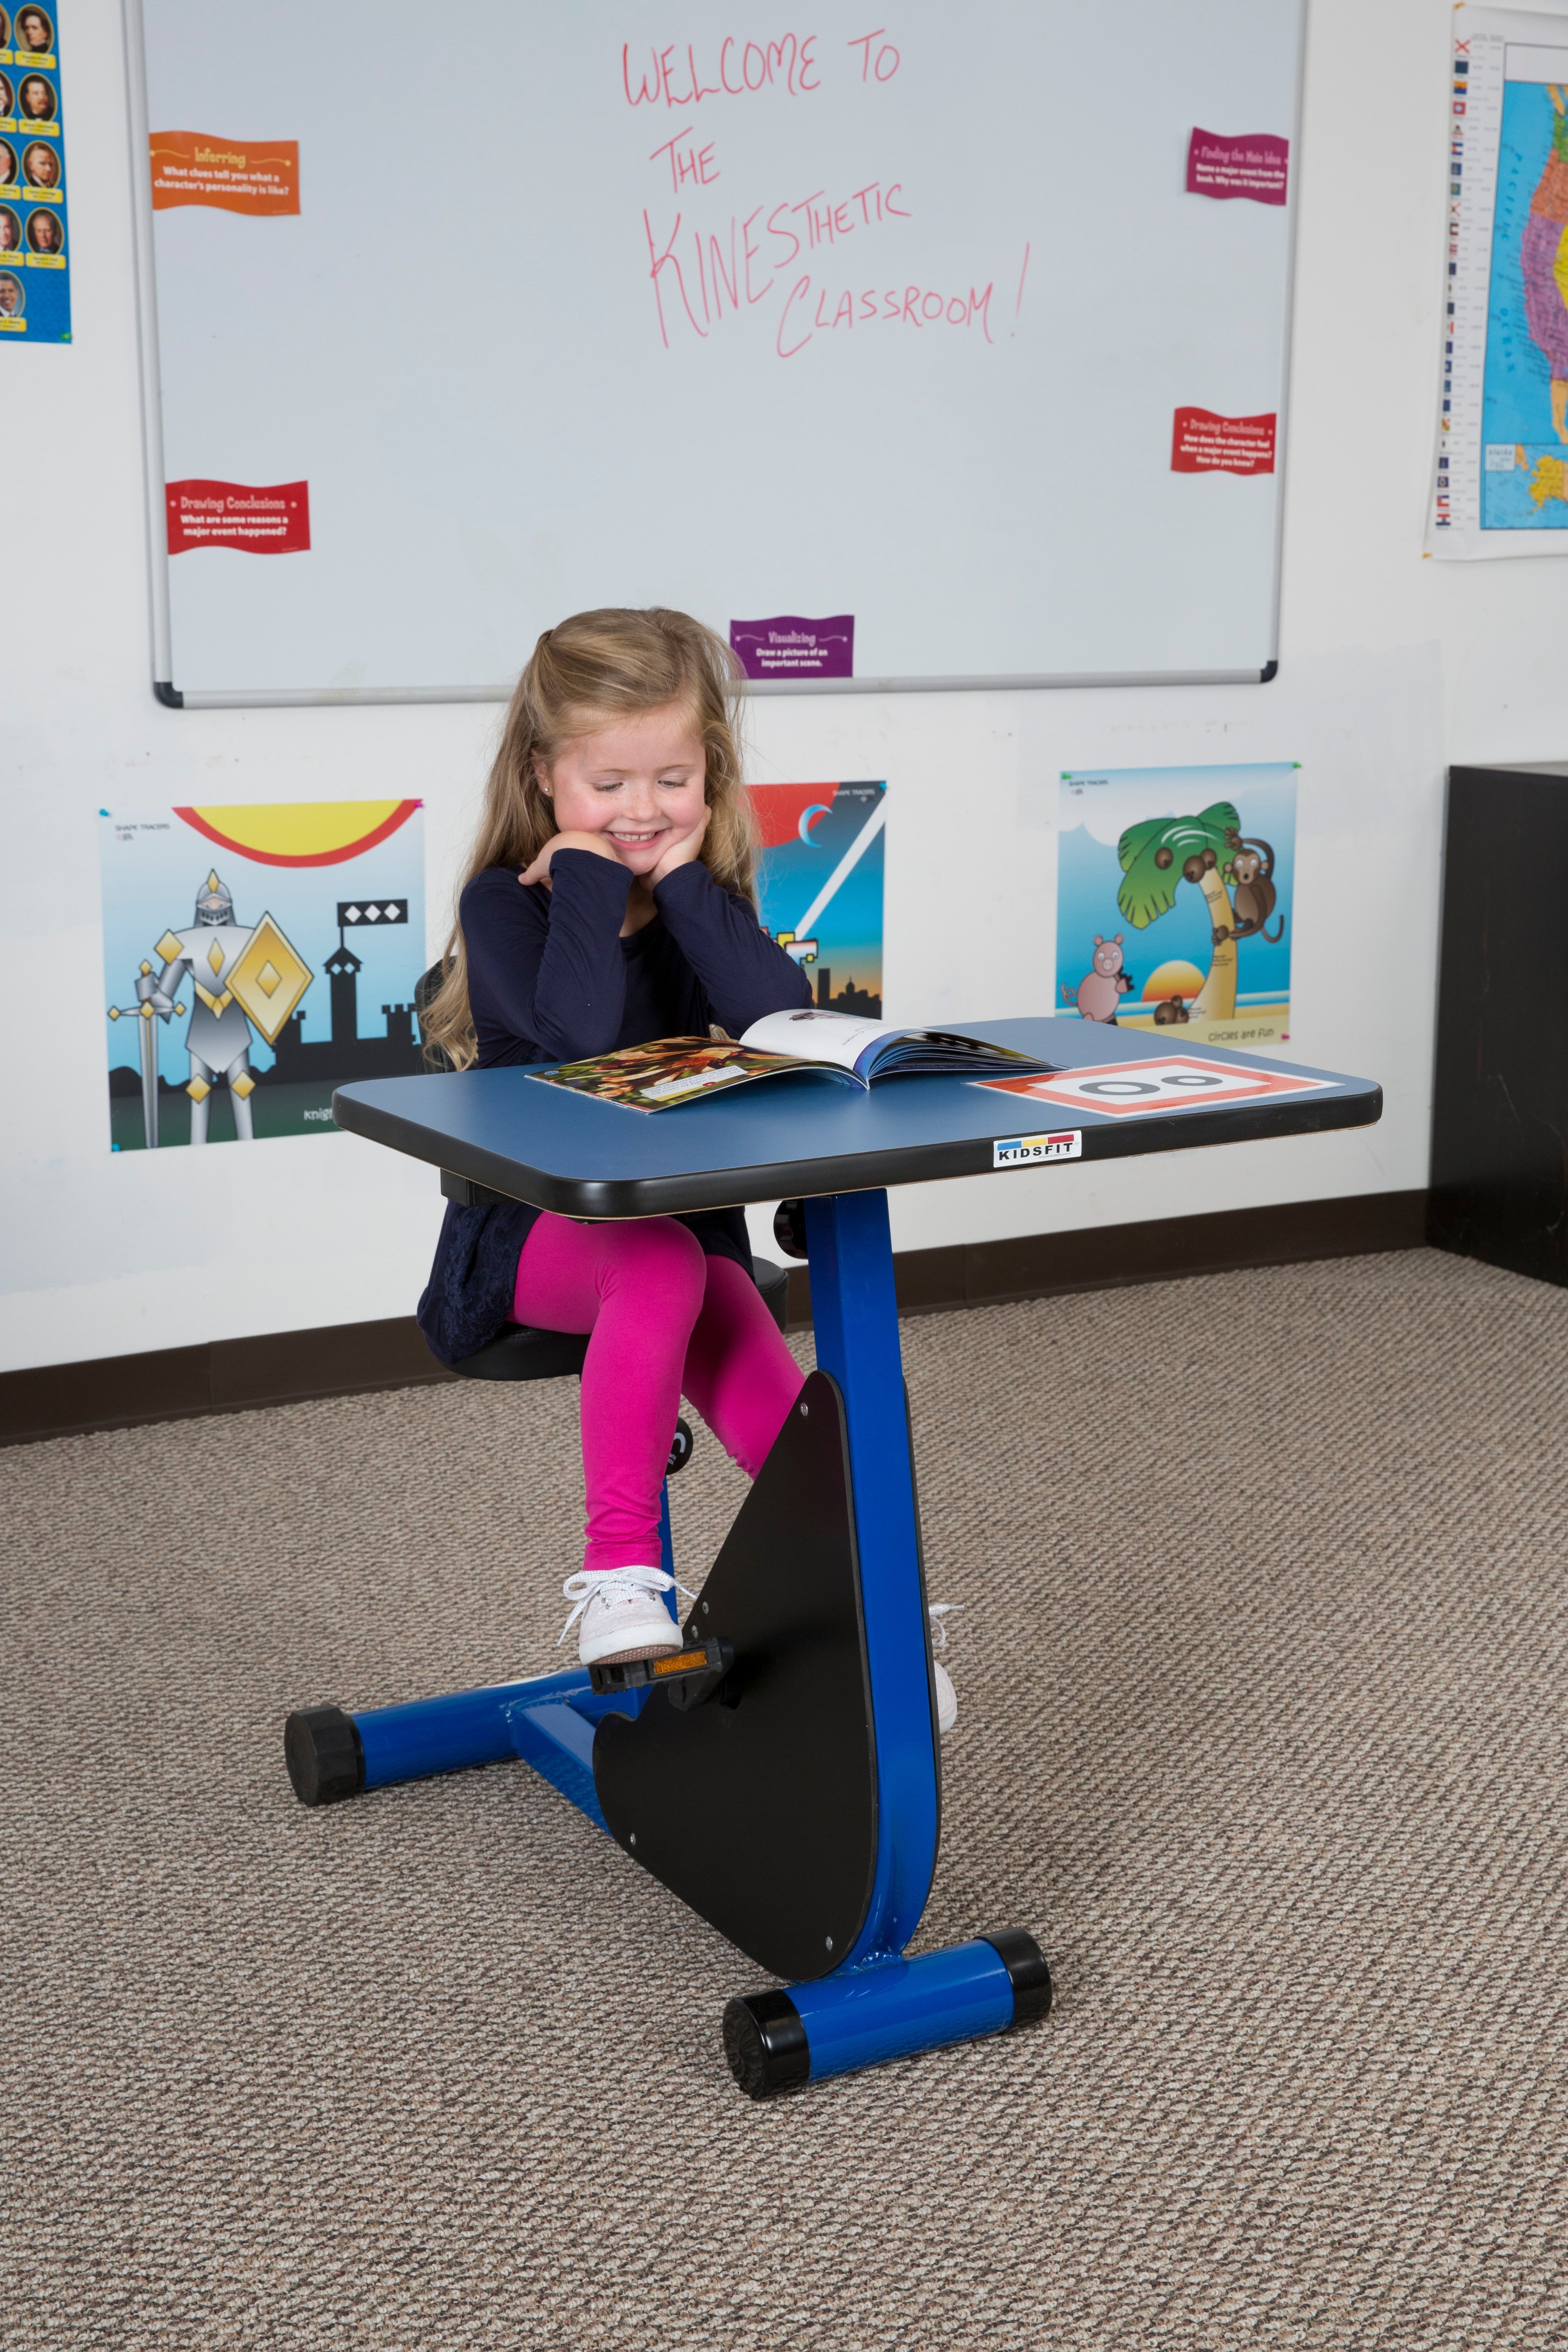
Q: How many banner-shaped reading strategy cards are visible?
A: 5